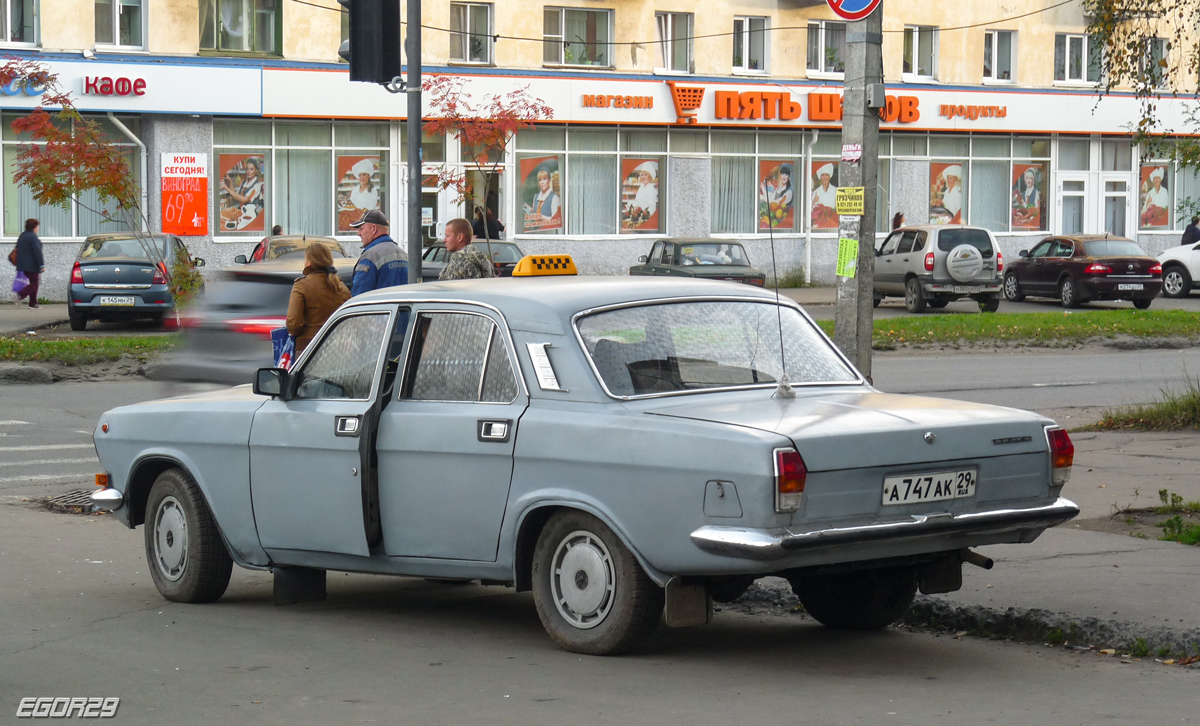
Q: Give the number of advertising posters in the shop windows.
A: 9